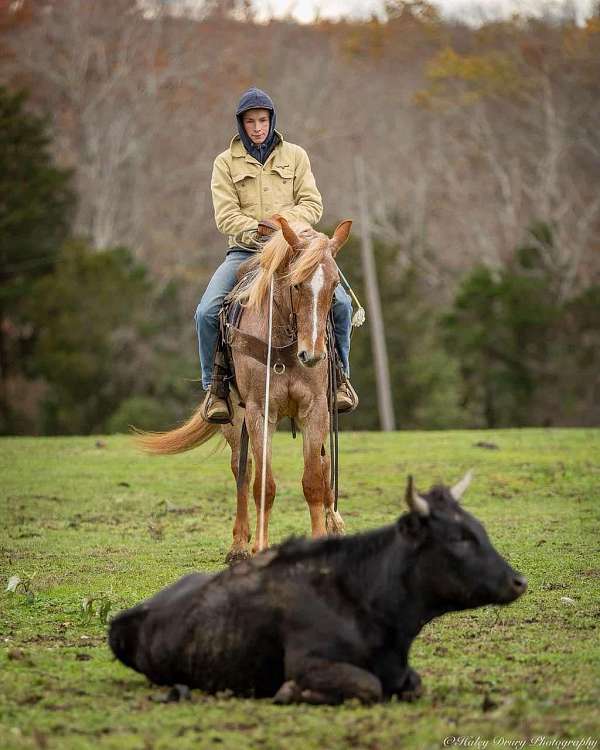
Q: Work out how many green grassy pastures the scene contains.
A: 1